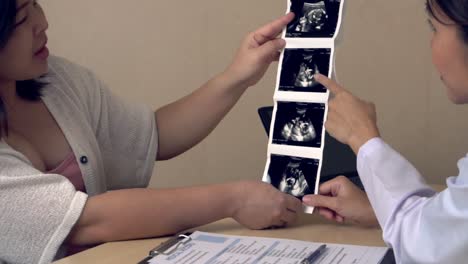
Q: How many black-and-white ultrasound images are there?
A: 4